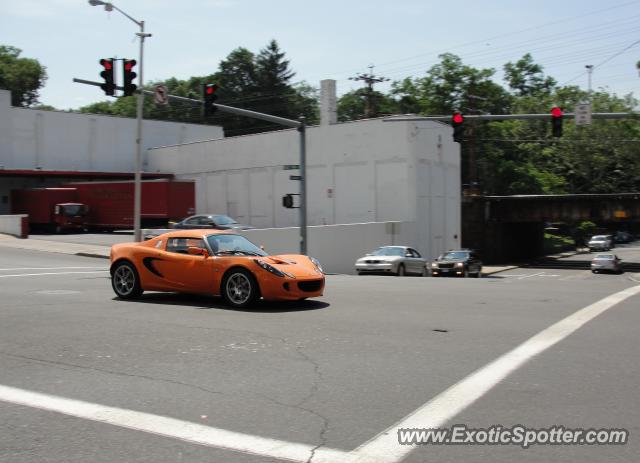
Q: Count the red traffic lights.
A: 5